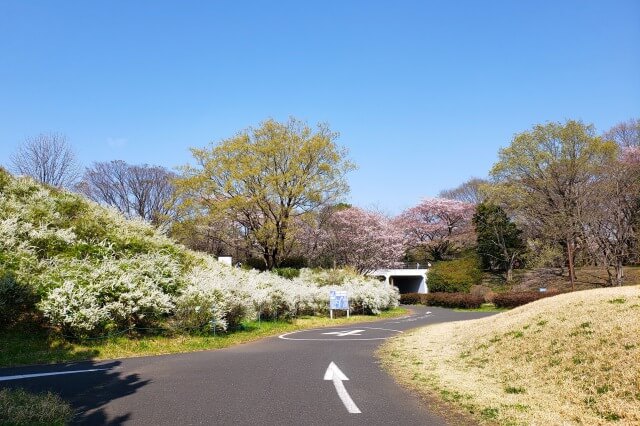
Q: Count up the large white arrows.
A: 1